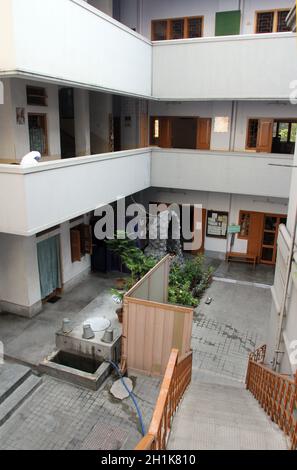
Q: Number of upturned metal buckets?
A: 3